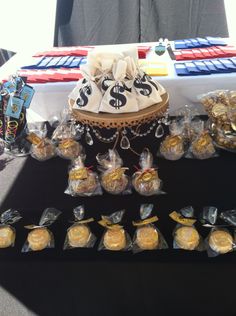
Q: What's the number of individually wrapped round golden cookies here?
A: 7